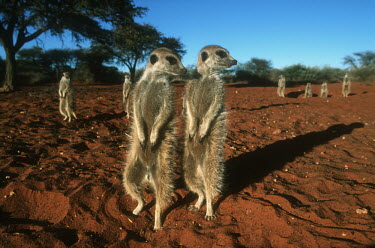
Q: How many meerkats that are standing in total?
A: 8